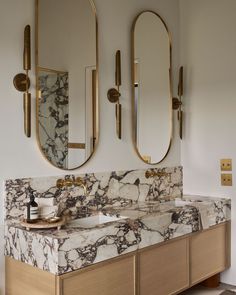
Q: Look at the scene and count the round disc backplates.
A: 3